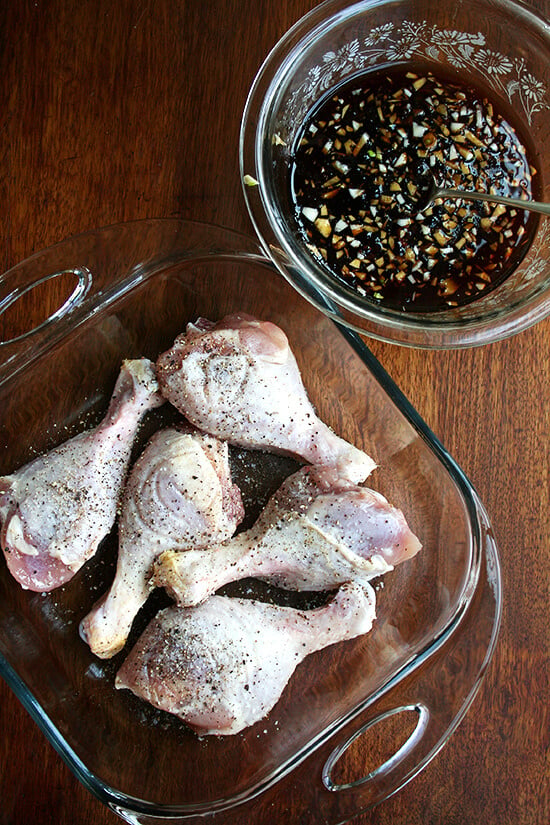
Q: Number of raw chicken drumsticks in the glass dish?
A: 5